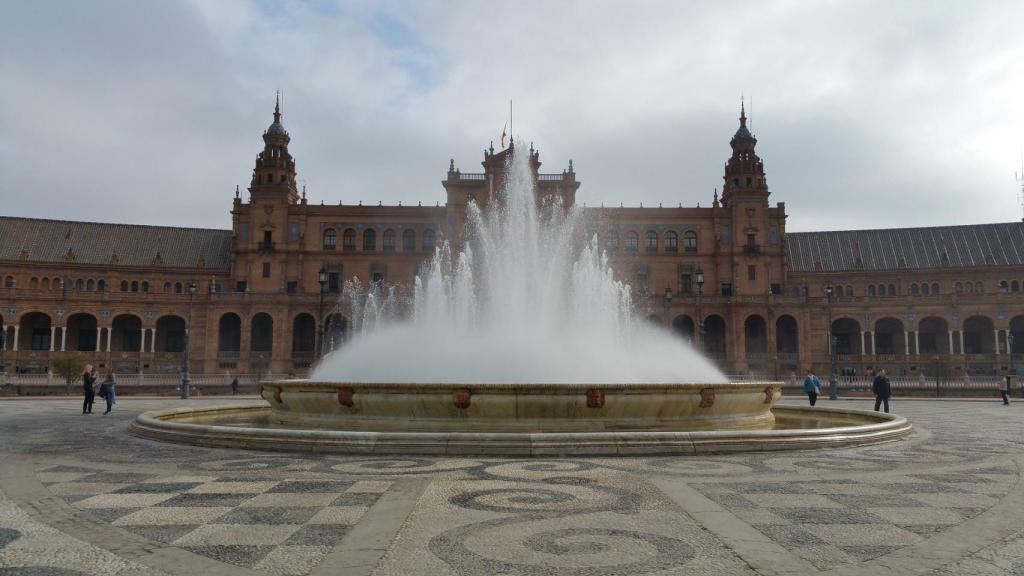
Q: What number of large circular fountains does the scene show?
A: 1